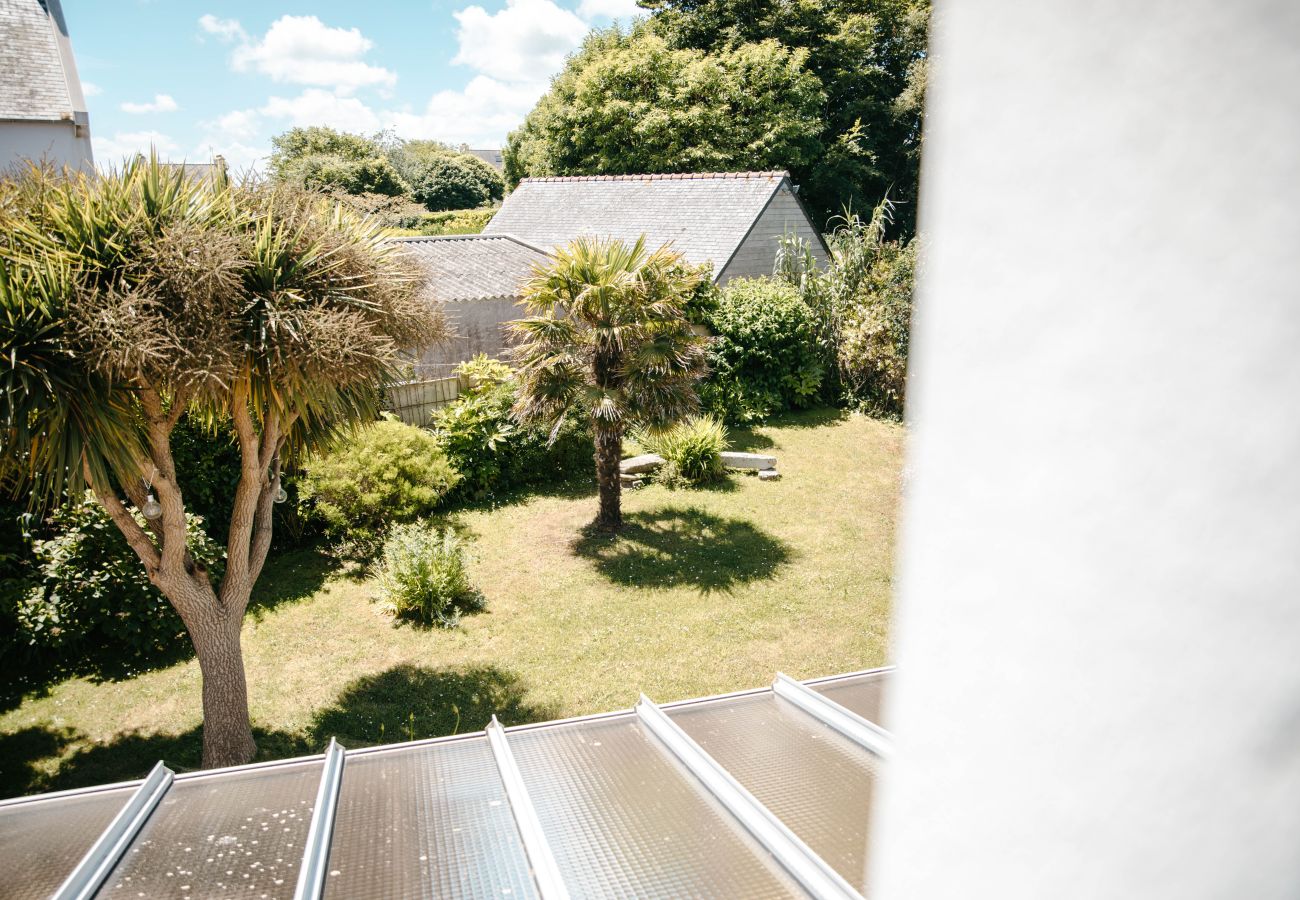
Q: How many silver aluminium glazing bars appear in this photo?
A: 5